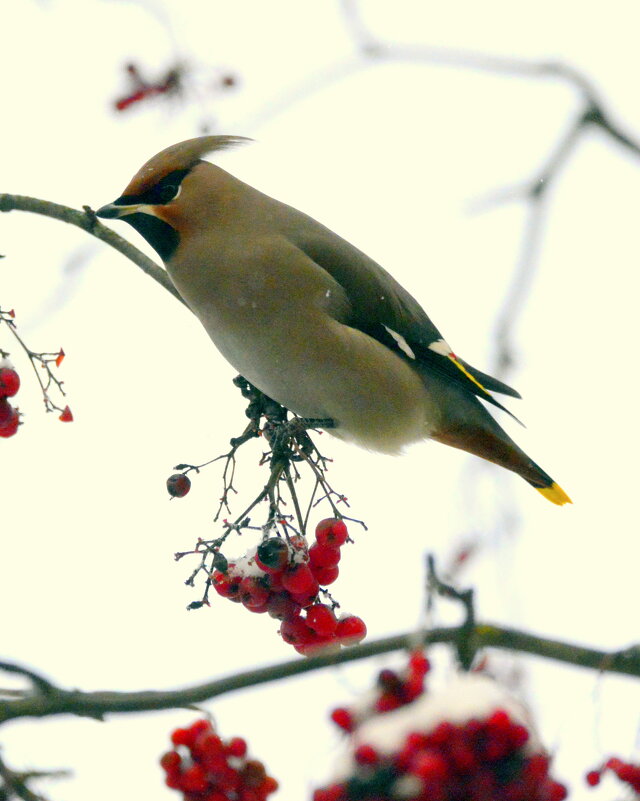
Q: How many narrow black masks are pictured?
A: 1